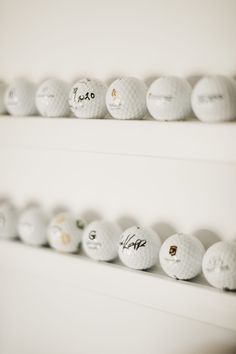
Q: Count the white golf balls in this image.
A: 14